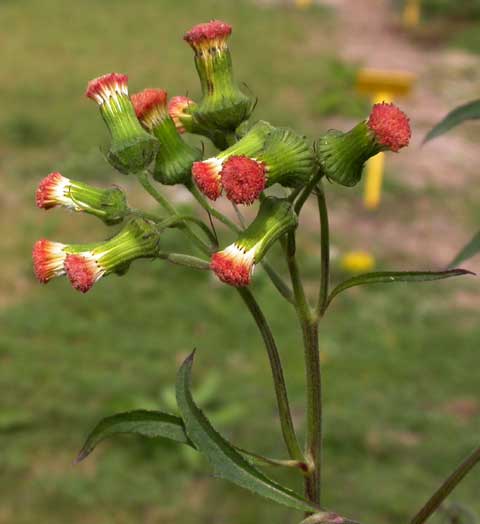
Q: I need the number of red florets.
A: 11